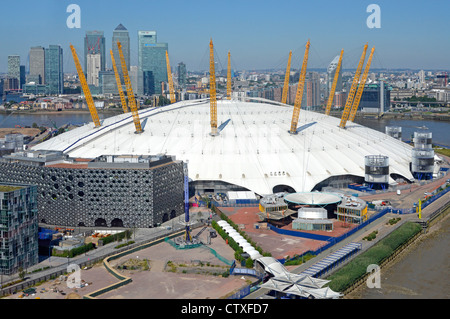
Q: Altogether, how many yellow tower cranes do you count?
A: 11